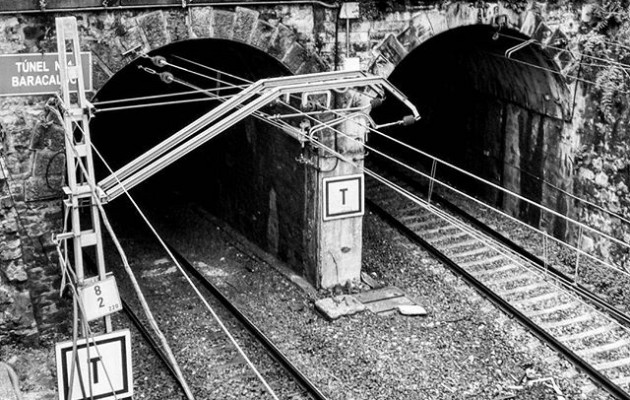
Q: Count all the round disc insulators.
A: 2